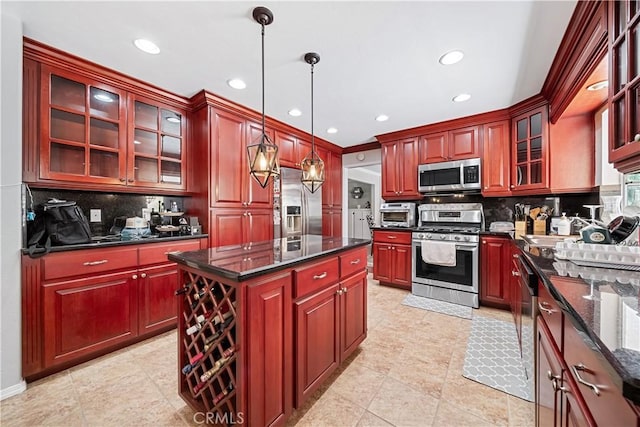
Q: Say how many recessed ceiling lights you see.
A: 8